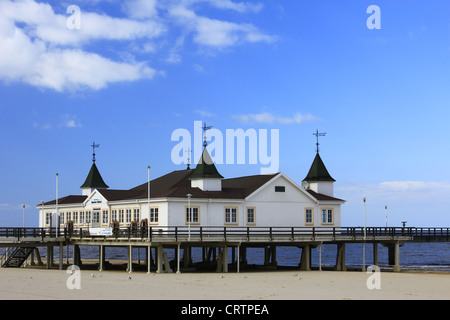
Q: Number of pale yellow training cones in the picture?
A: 0